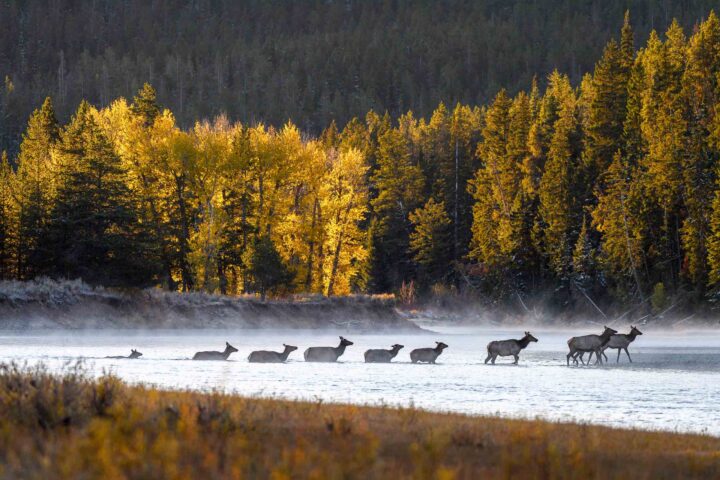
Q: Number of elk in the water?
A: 9